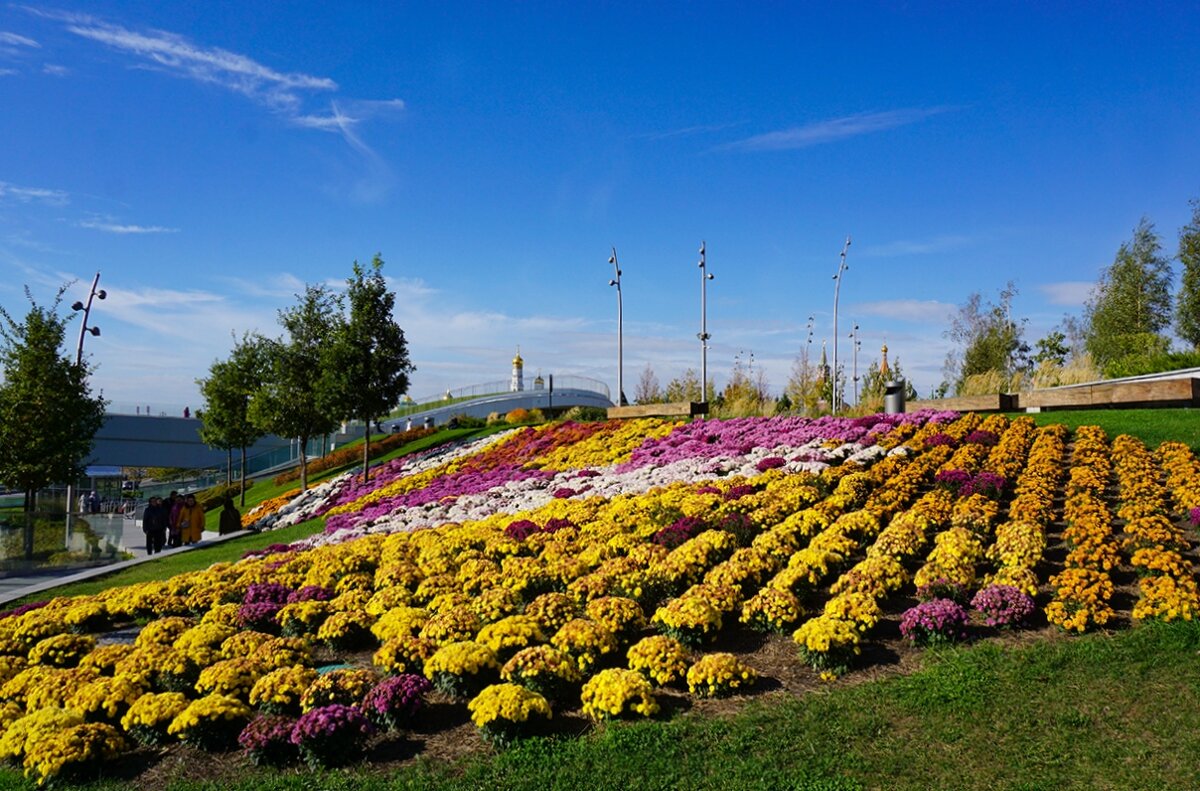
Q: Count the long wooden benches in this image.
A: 3